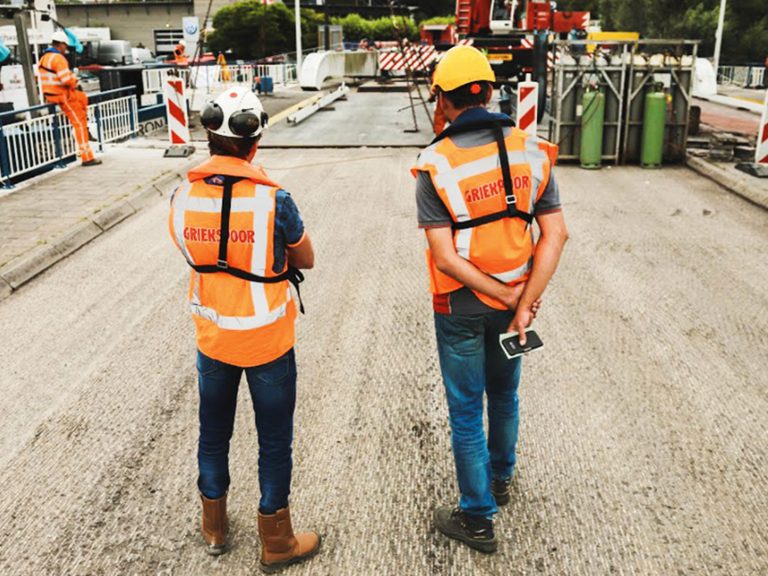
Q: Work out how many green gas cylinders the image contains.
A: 2